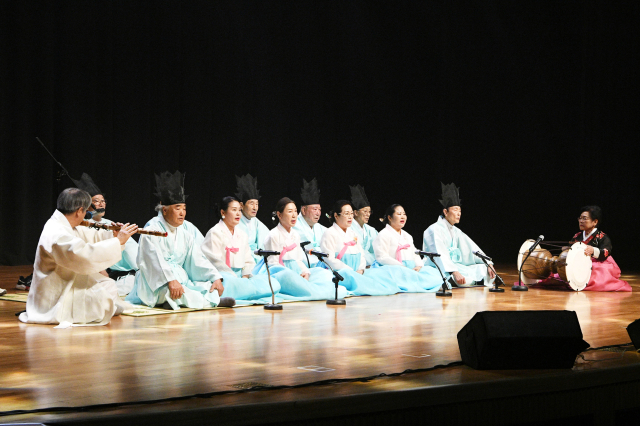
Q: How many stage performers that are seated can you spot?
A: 12